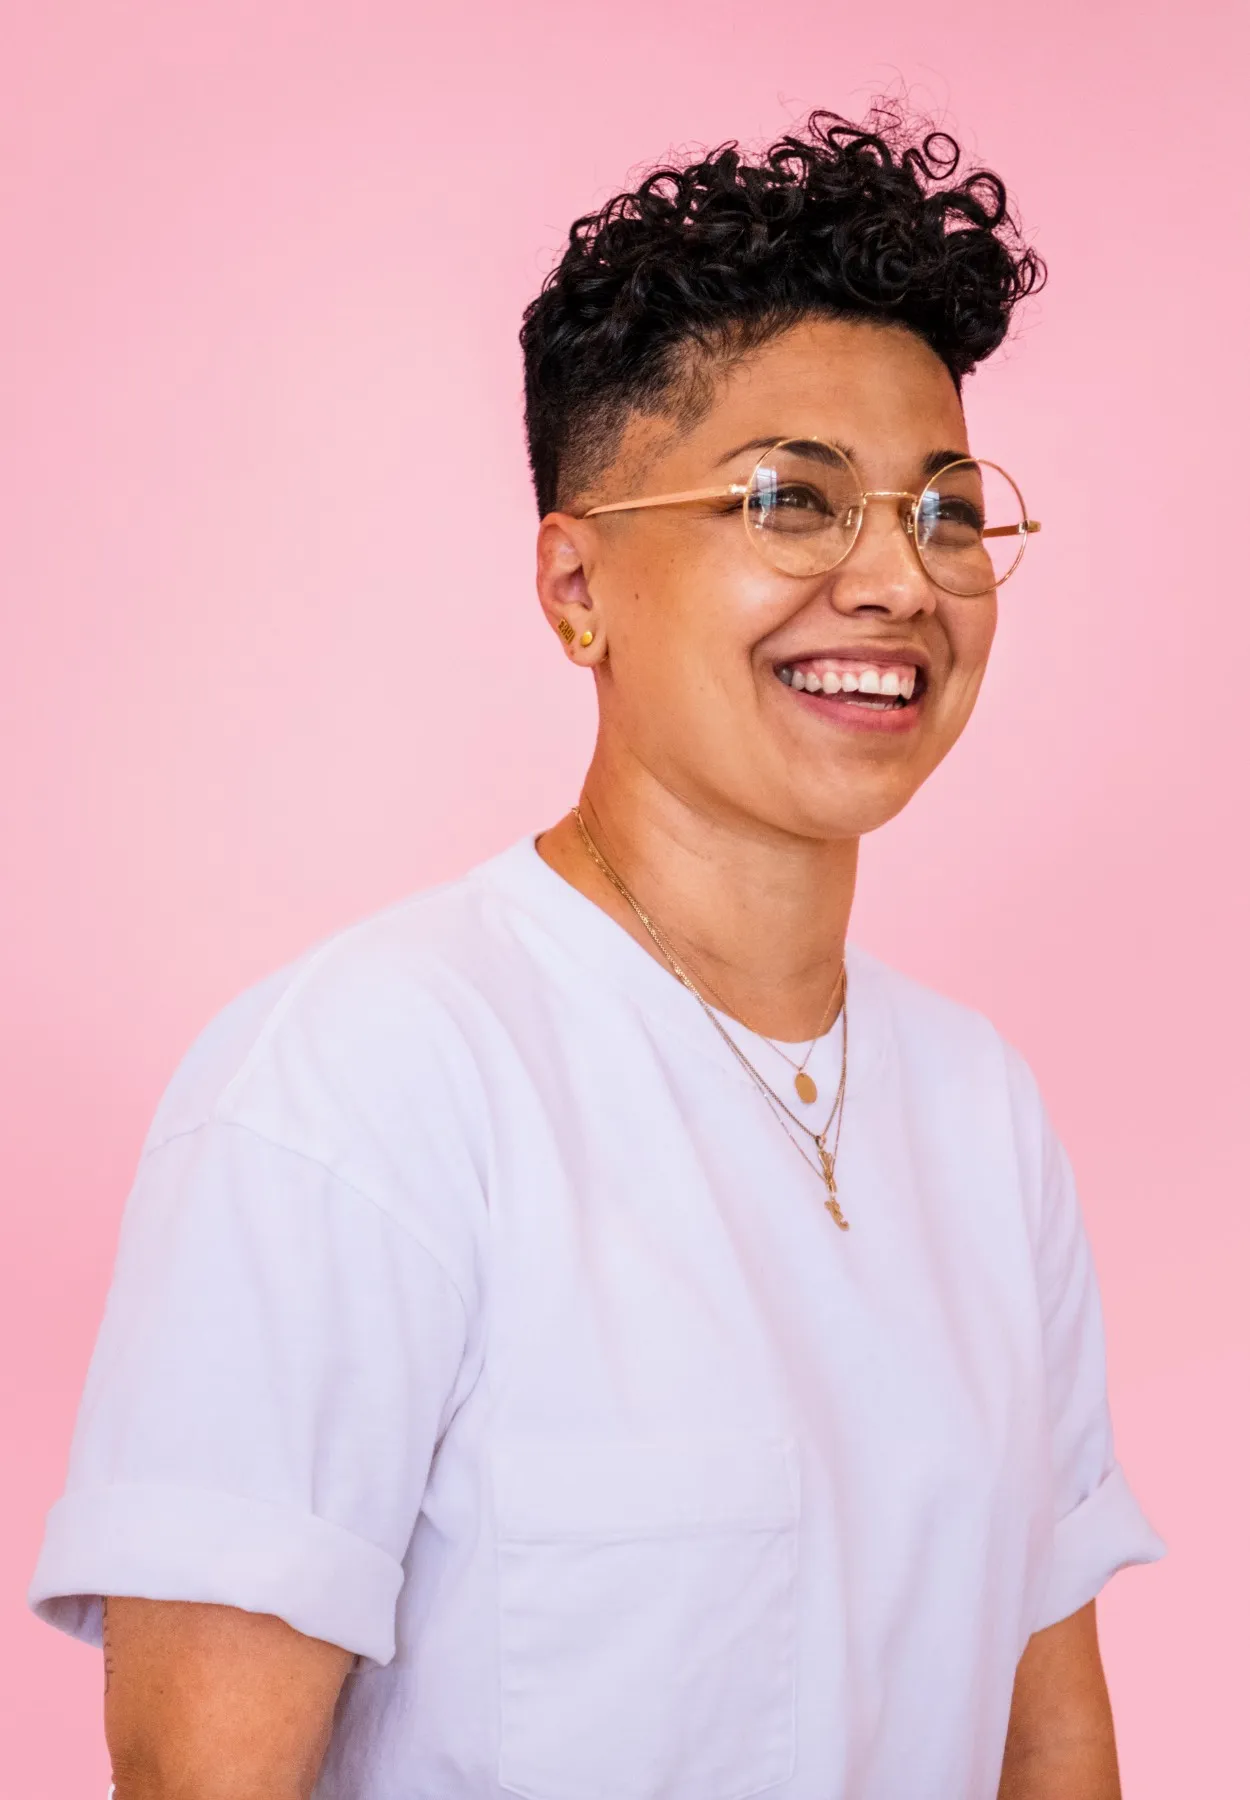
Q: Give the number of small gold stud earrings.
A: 2